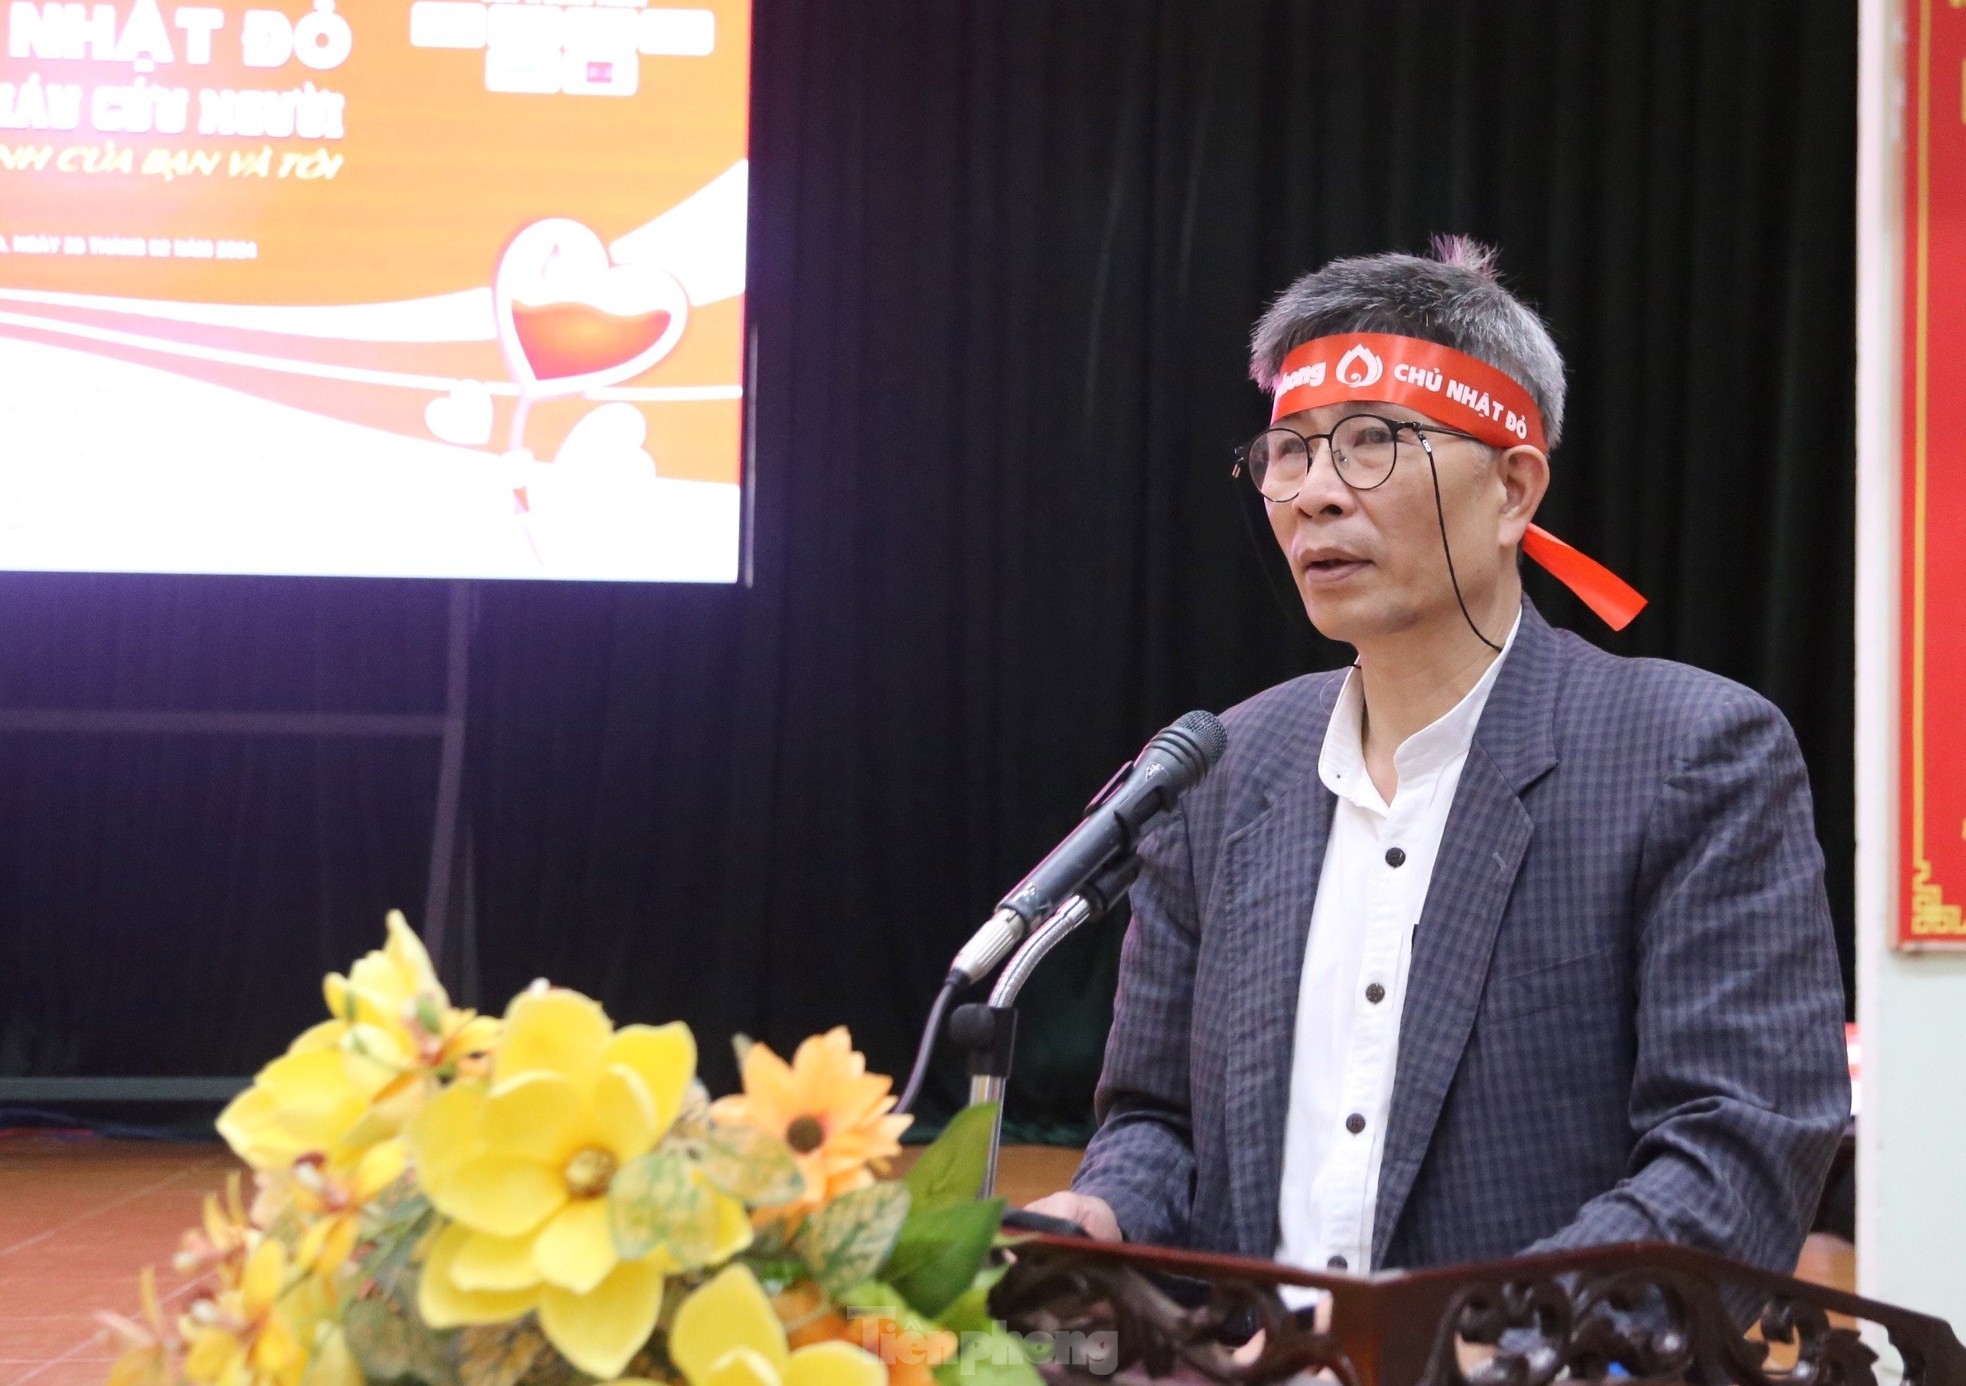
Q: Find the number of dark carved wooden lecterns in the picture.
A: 1